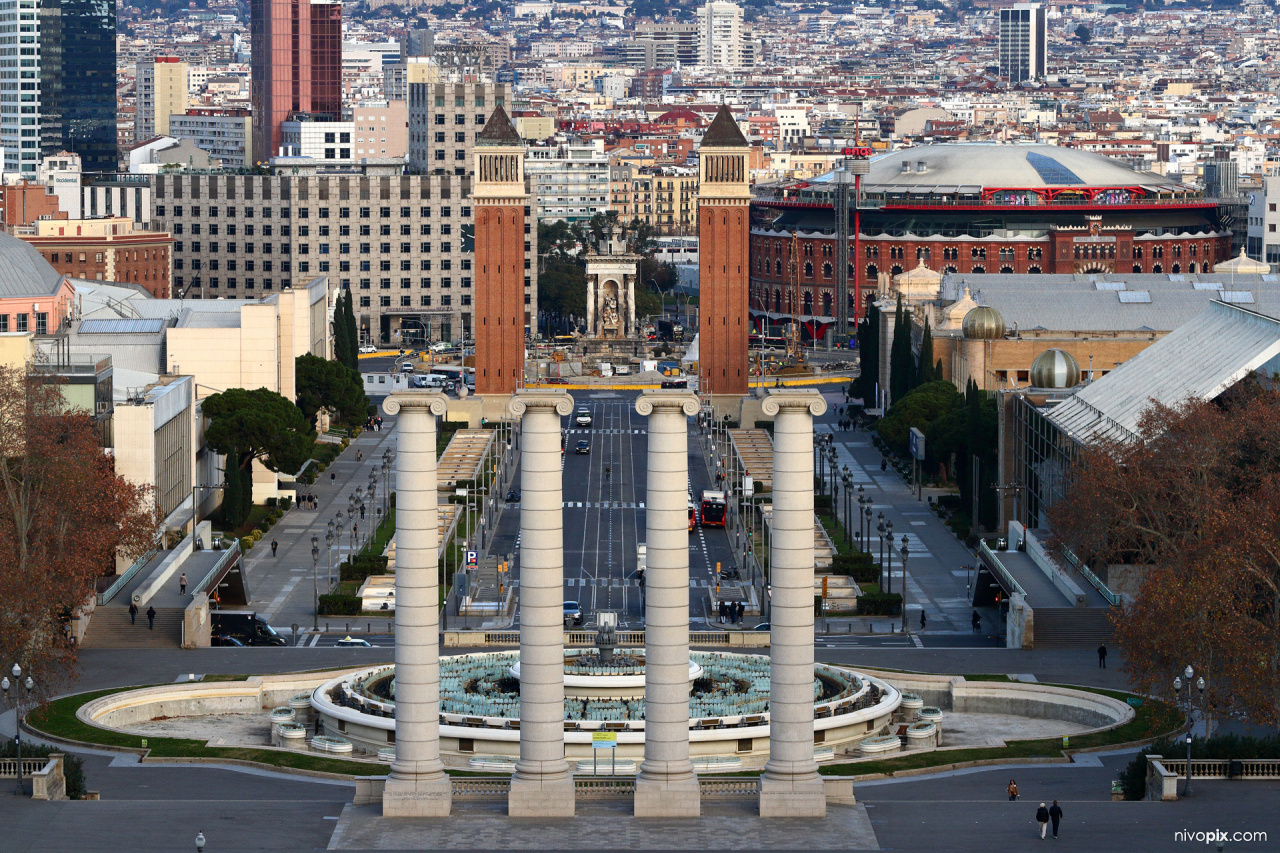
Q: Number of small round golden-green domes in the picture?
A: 2